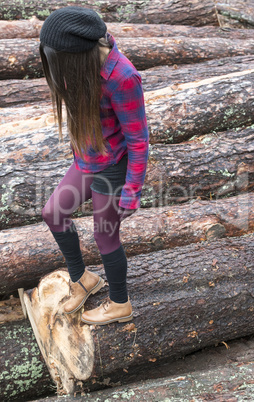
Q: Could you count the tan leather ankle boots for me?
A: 2